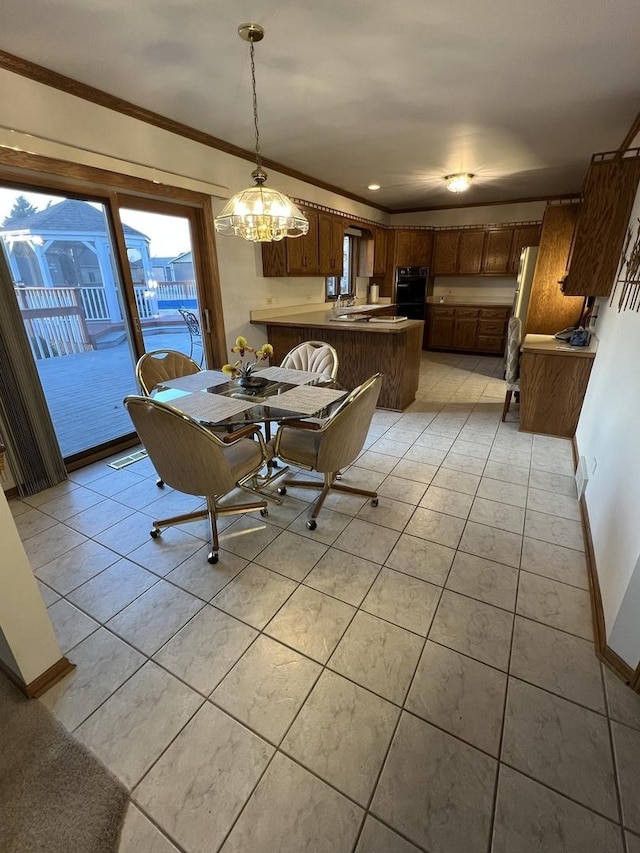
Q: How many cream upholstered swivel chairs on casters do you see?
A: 4